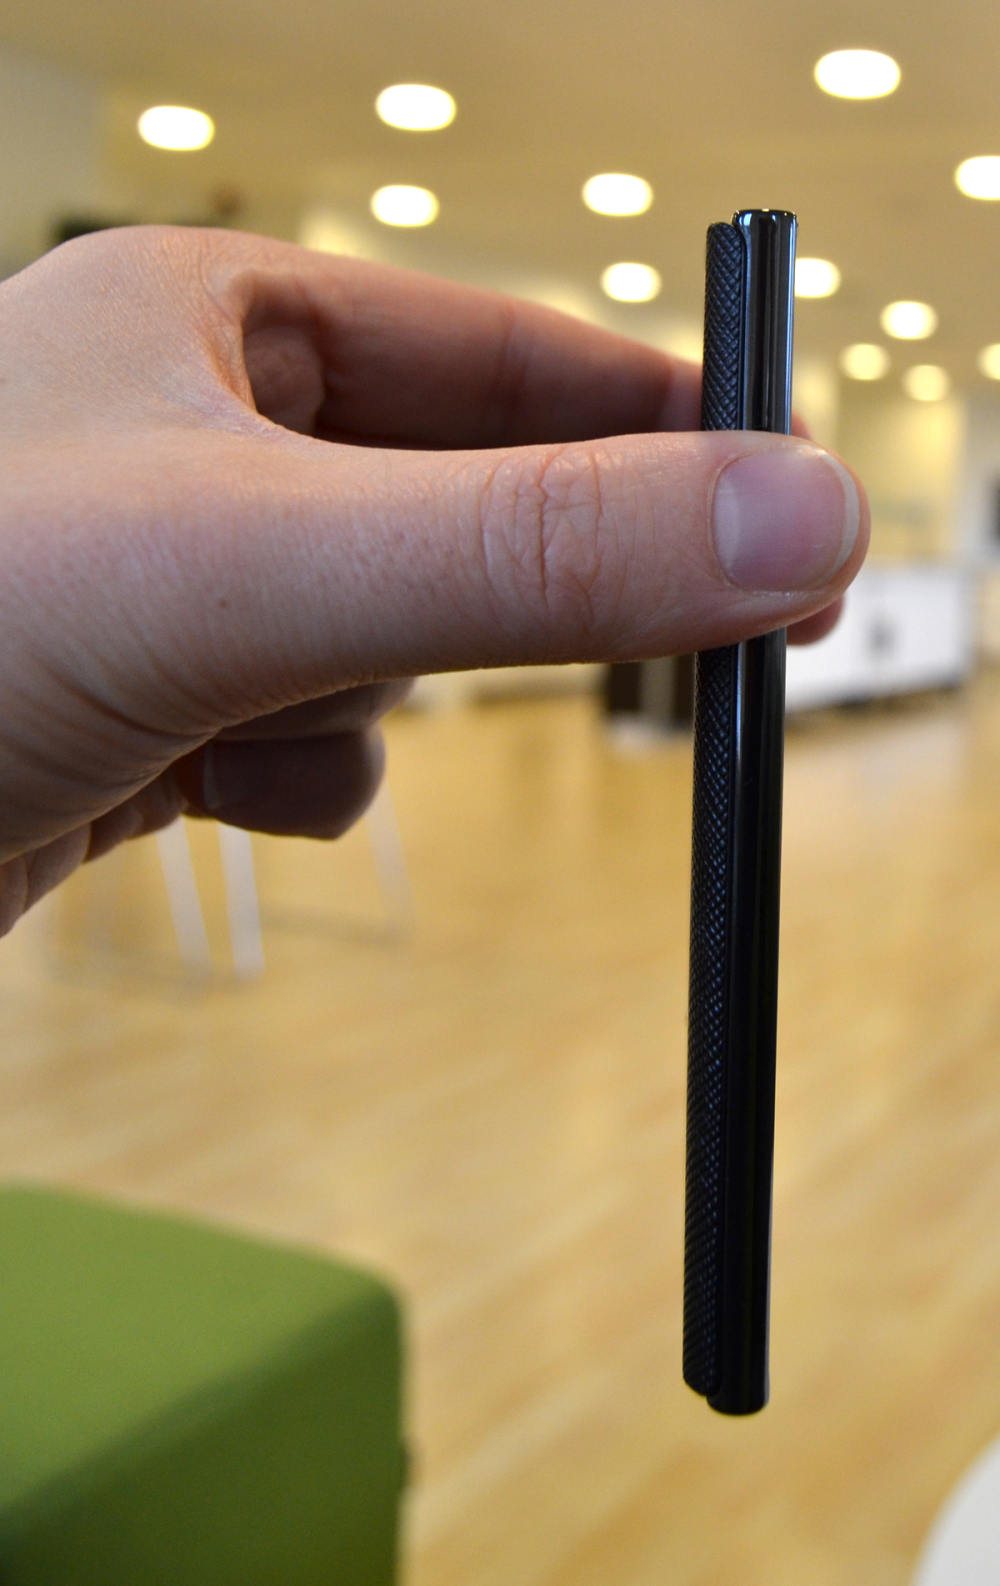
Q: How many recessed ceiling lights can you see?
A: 12